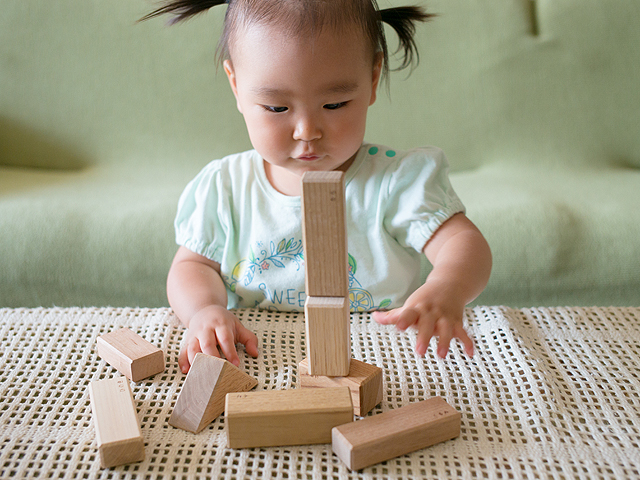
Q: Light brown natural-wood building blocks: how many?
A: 8